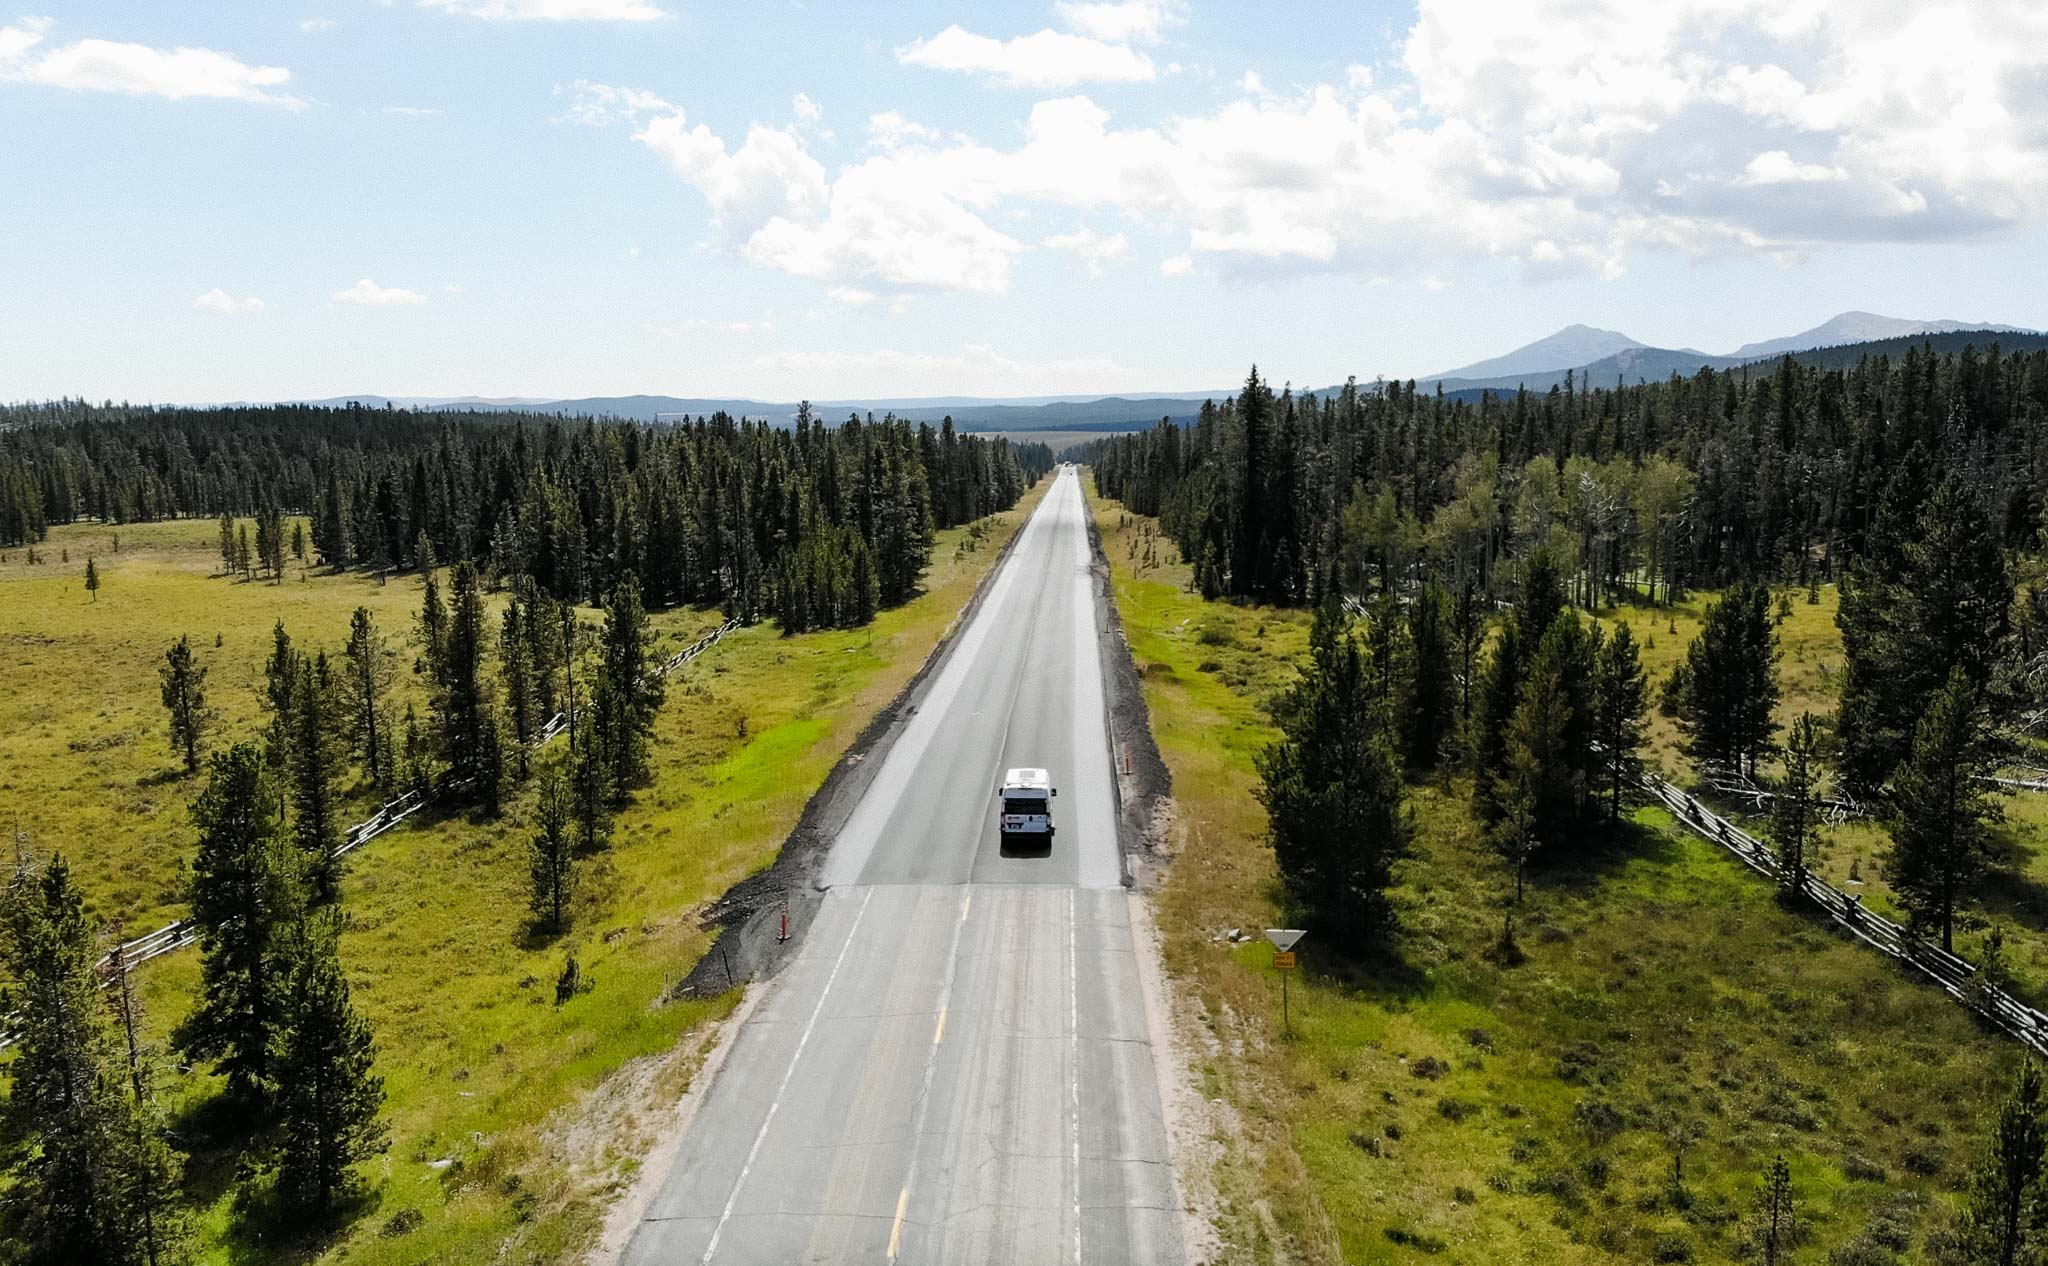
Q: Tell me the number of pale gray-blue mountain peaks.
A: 2